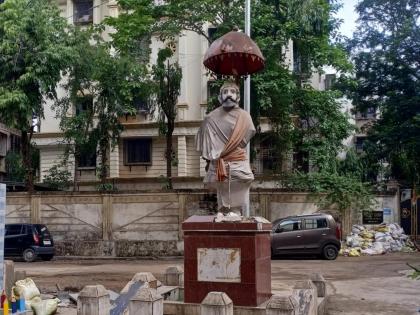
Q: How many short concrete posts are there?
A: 8